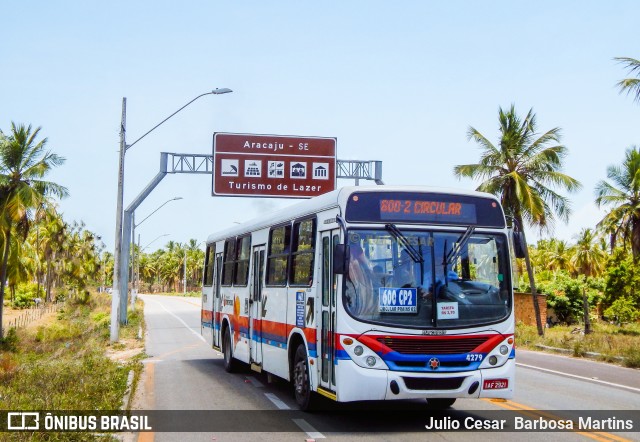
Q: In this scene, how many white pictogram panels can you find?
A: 5